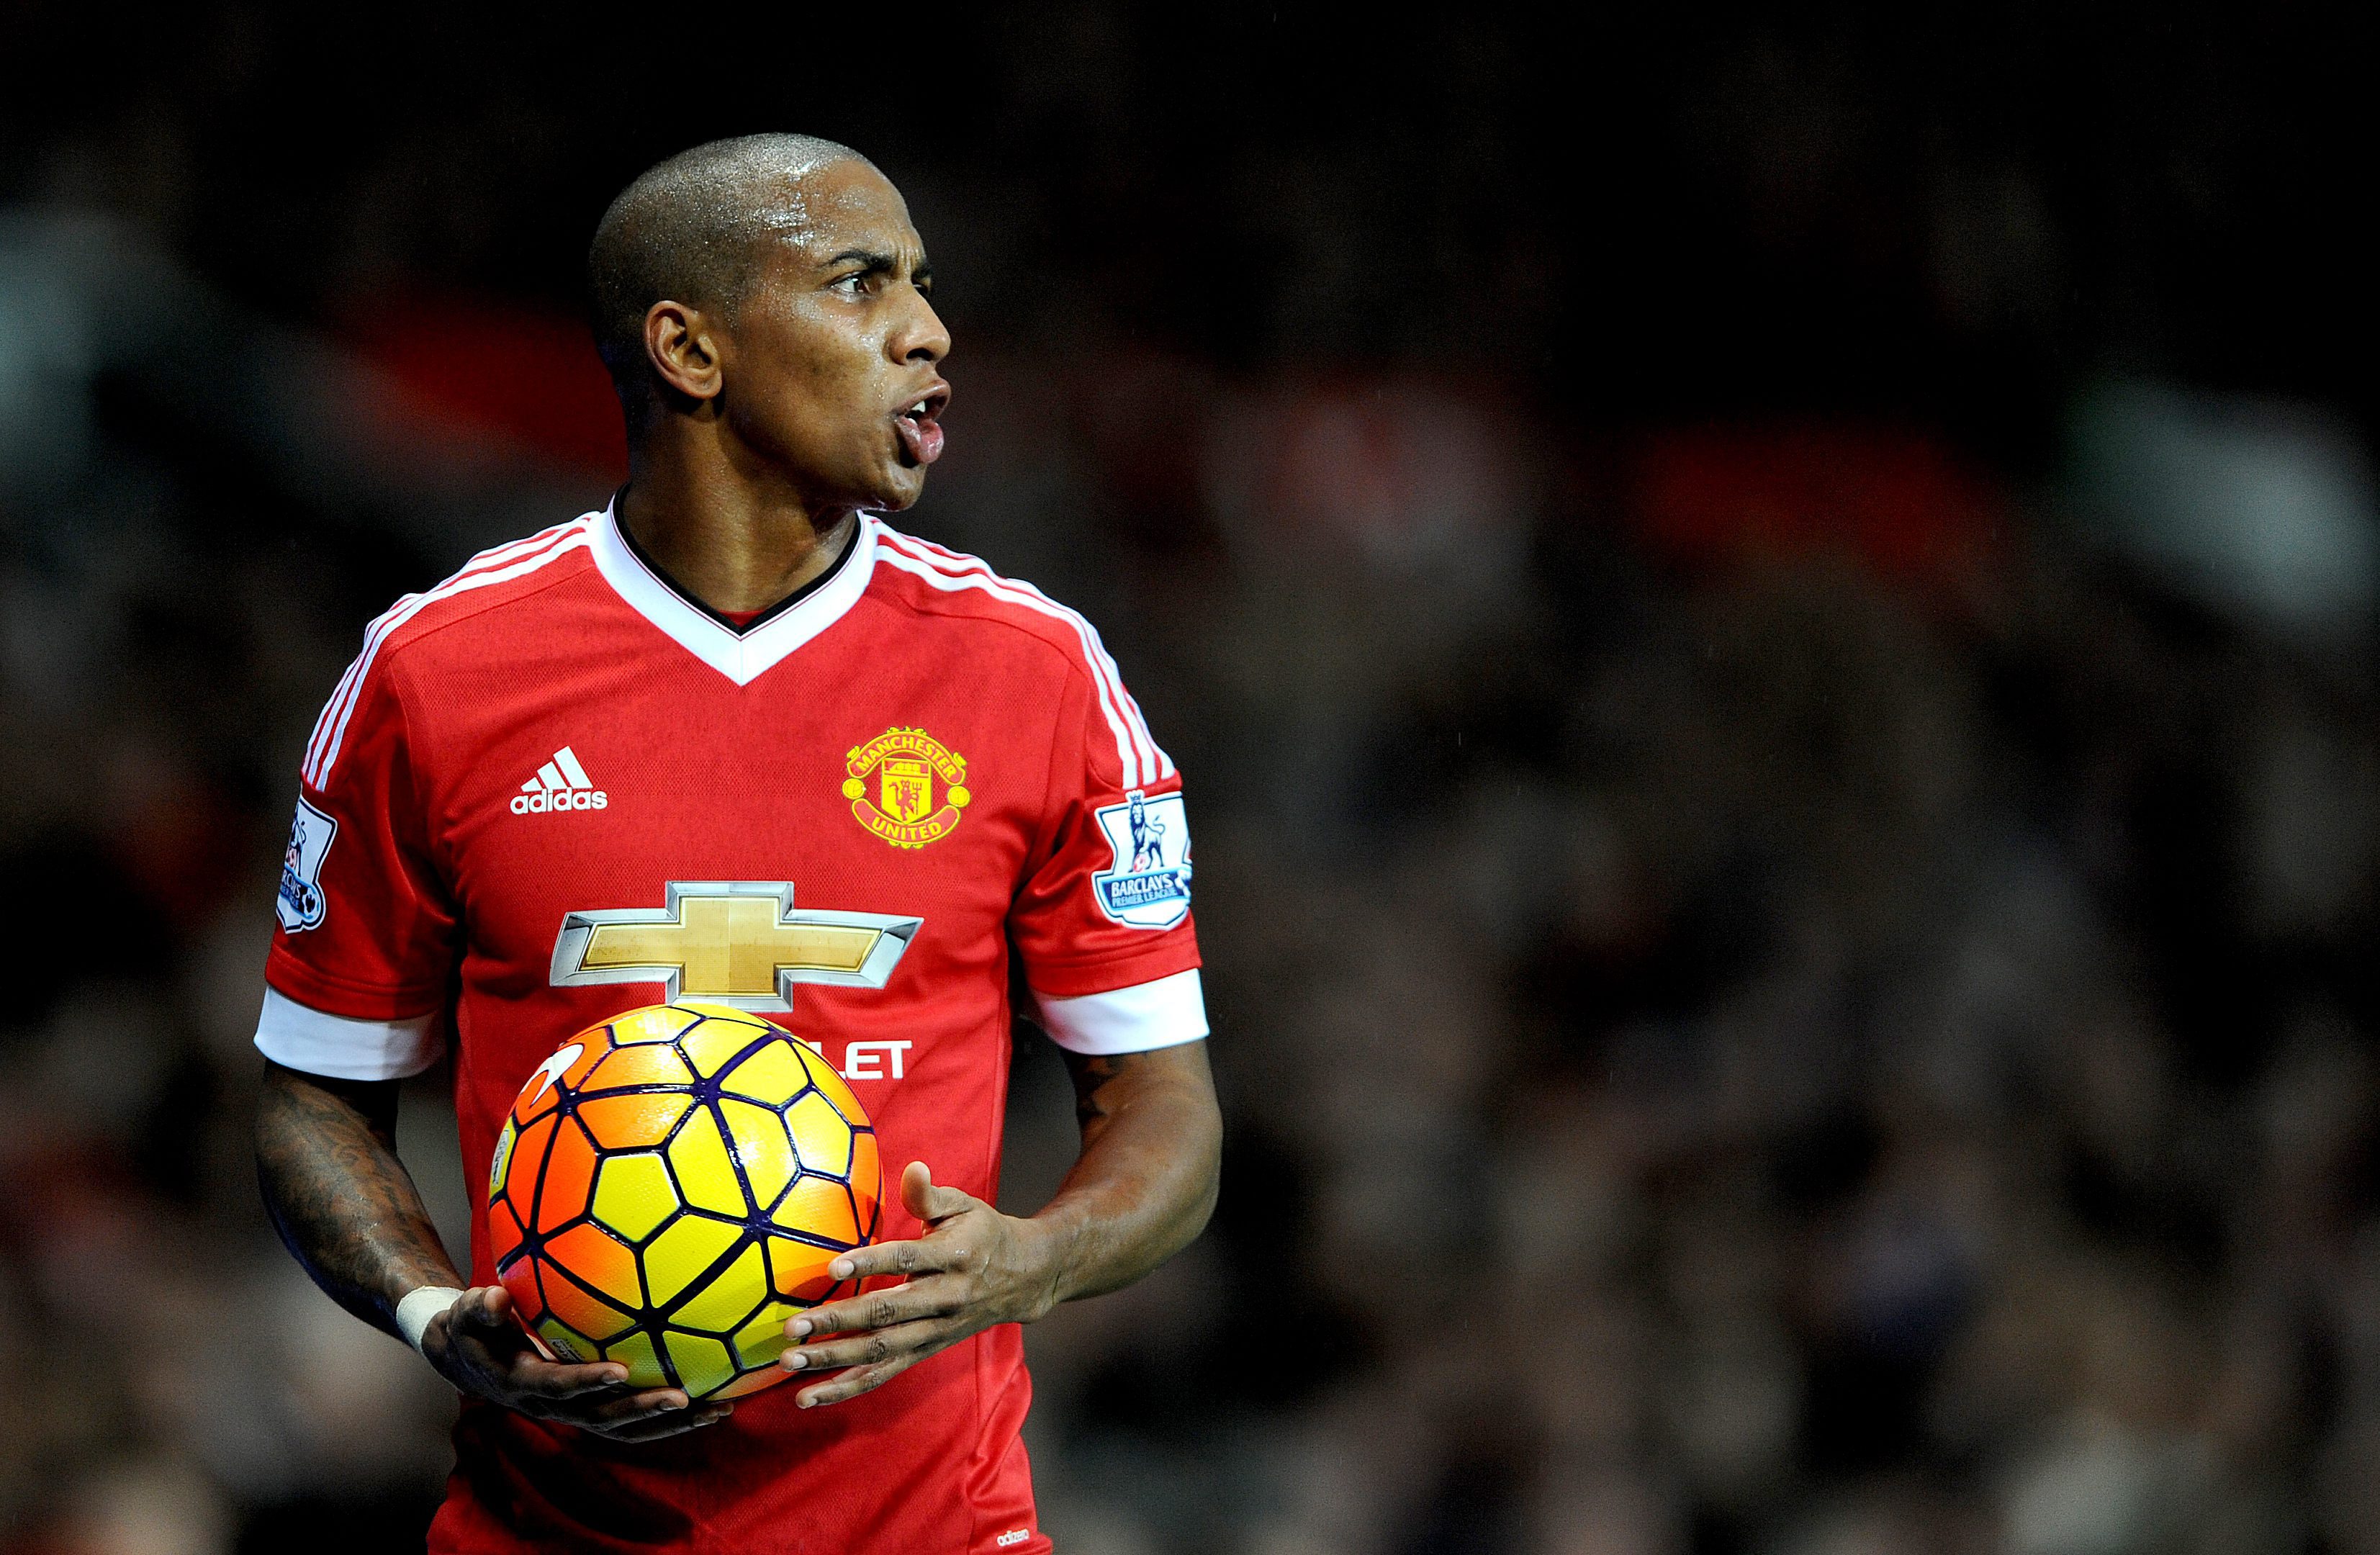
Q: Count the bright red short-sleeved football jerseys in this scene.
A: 1